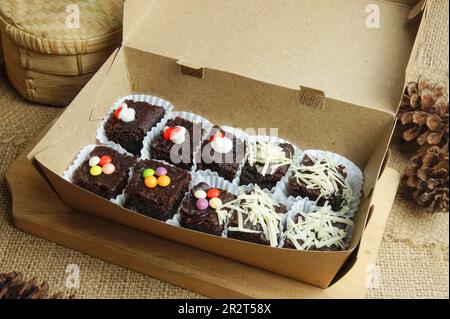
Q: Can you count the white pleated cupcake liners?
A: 10